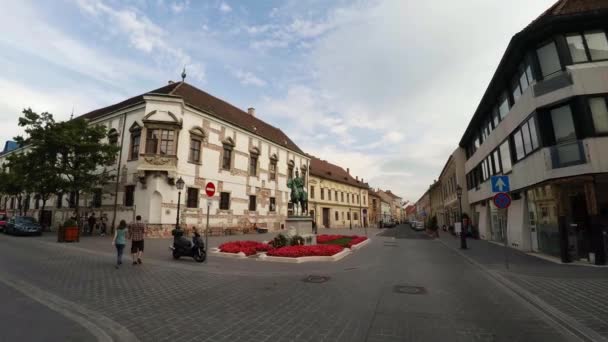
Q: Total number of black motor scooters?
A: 1